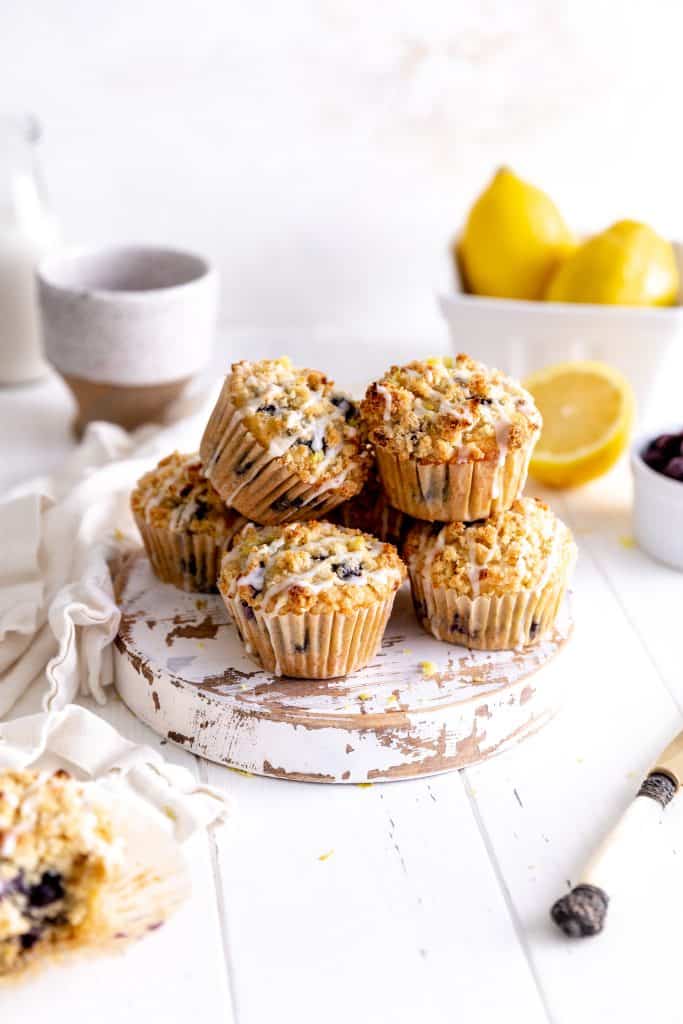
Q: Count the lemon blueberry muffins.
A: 7